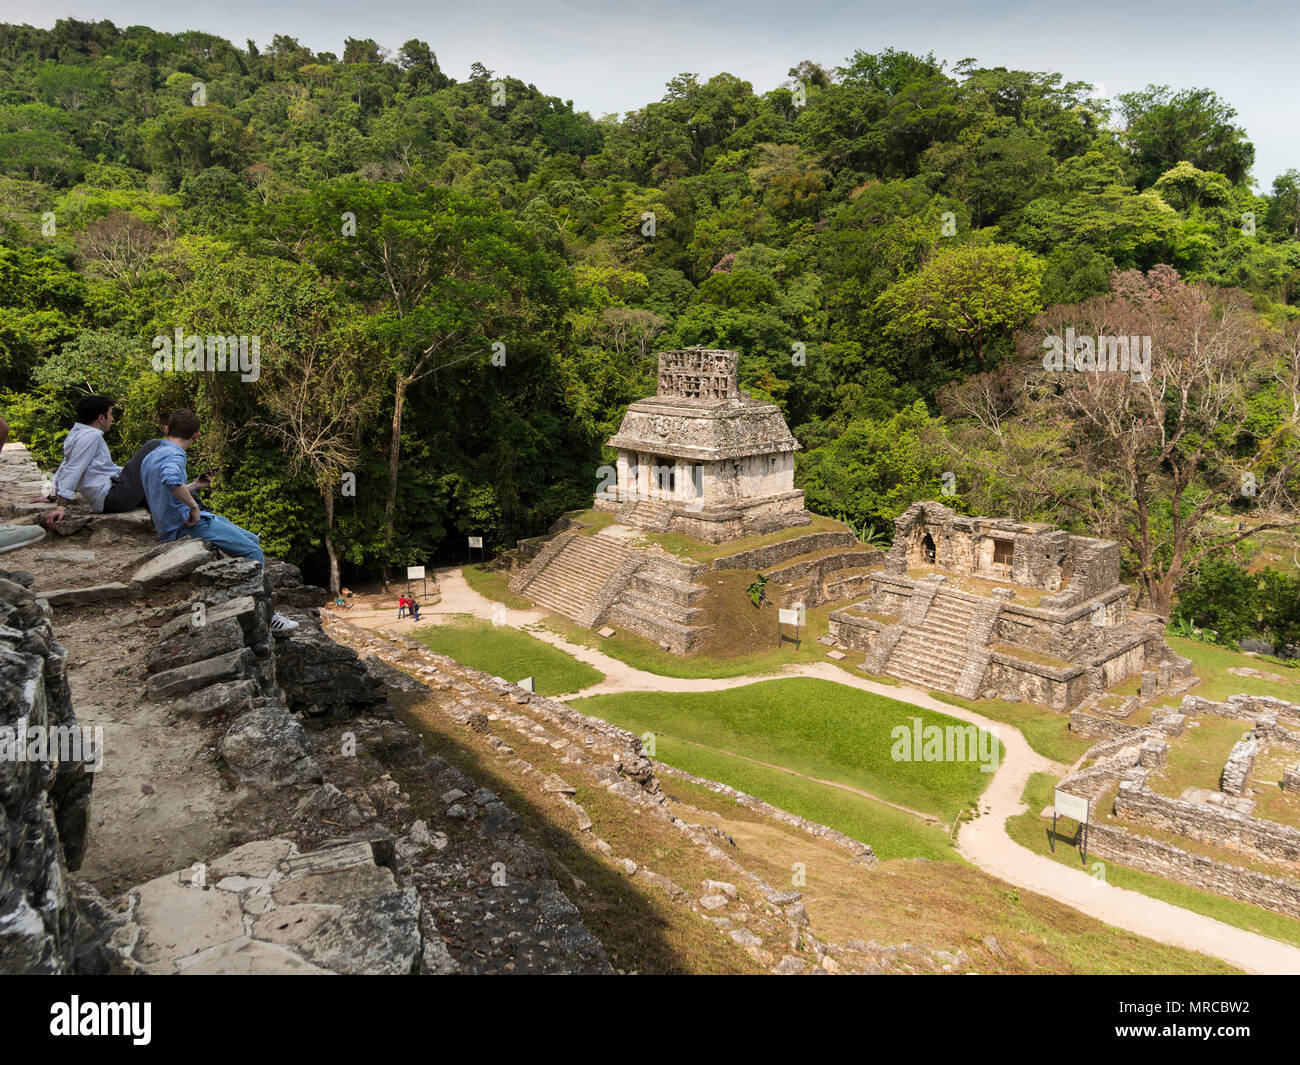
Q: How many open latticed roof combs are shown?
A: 1